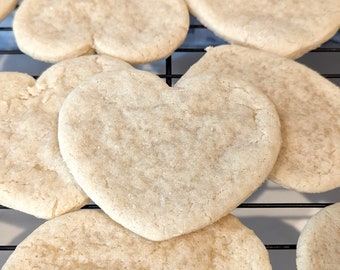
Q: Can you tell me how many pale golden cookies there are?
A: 8